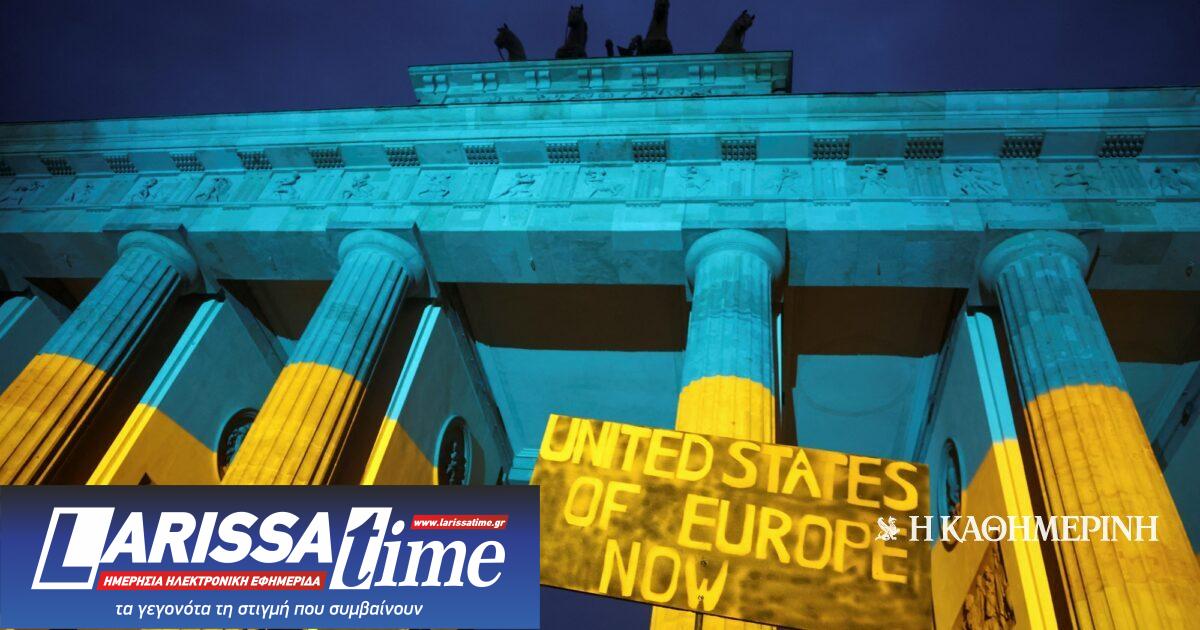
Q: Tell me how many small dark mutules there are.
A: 15